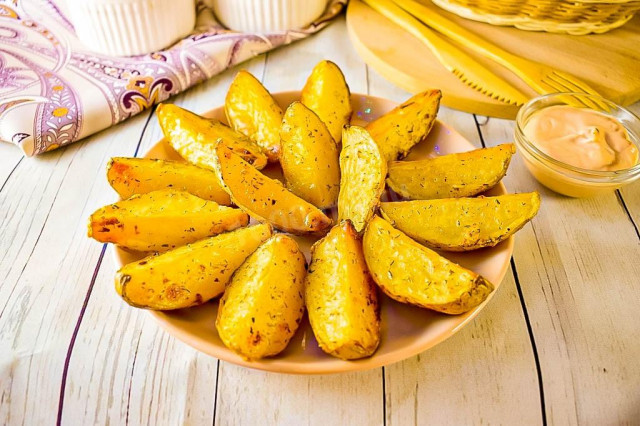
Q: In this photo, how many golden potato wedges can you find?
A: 15